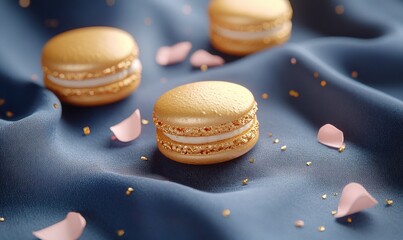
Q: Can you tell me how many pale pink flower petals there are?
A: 6